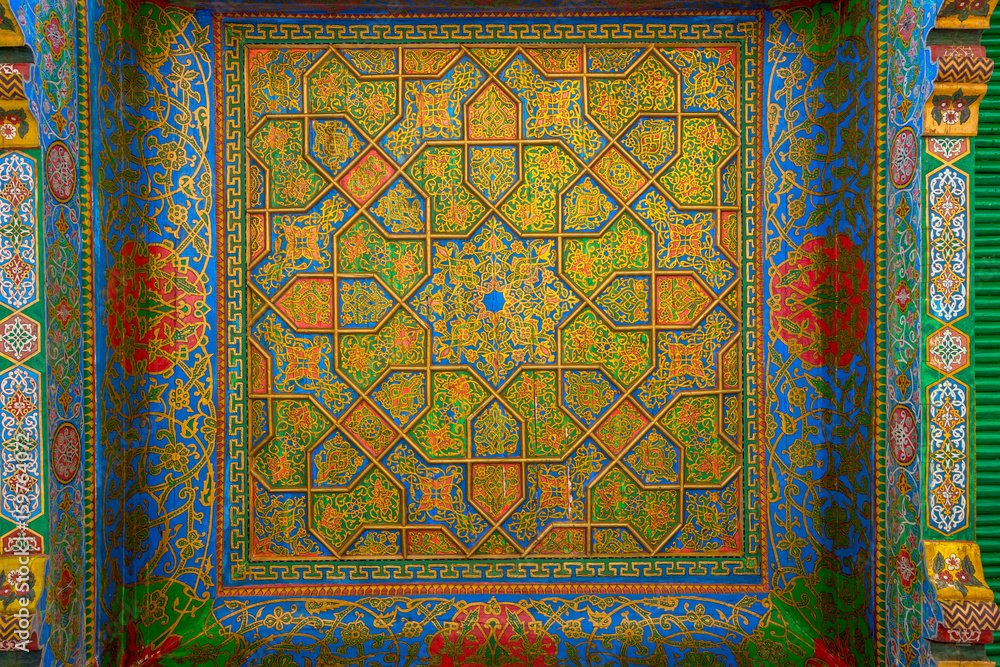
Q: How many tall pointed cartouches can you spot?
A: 4